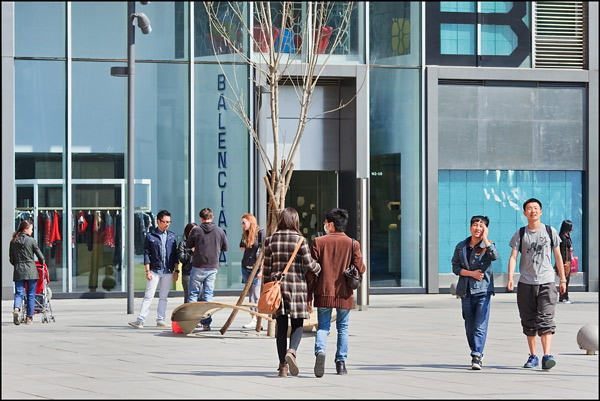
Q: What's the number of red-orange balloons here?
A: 0